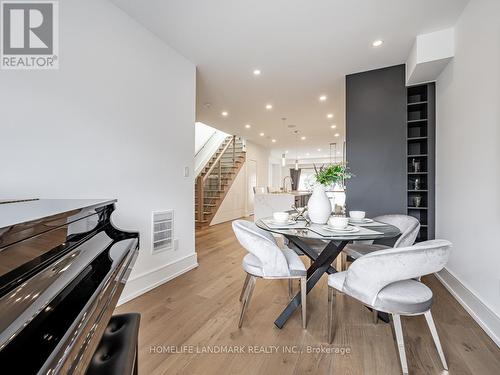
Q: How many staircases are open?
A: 1